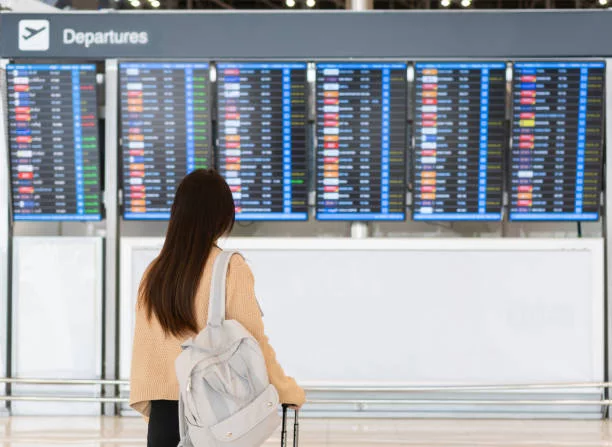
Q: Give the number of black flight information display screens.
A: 6